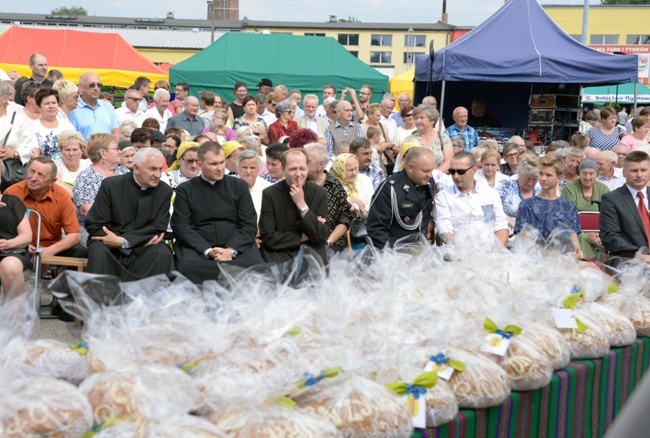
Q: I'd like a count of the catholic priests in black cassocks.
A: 3